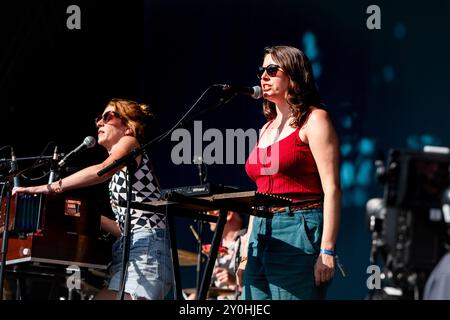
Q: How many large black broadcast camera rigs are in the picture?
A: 1